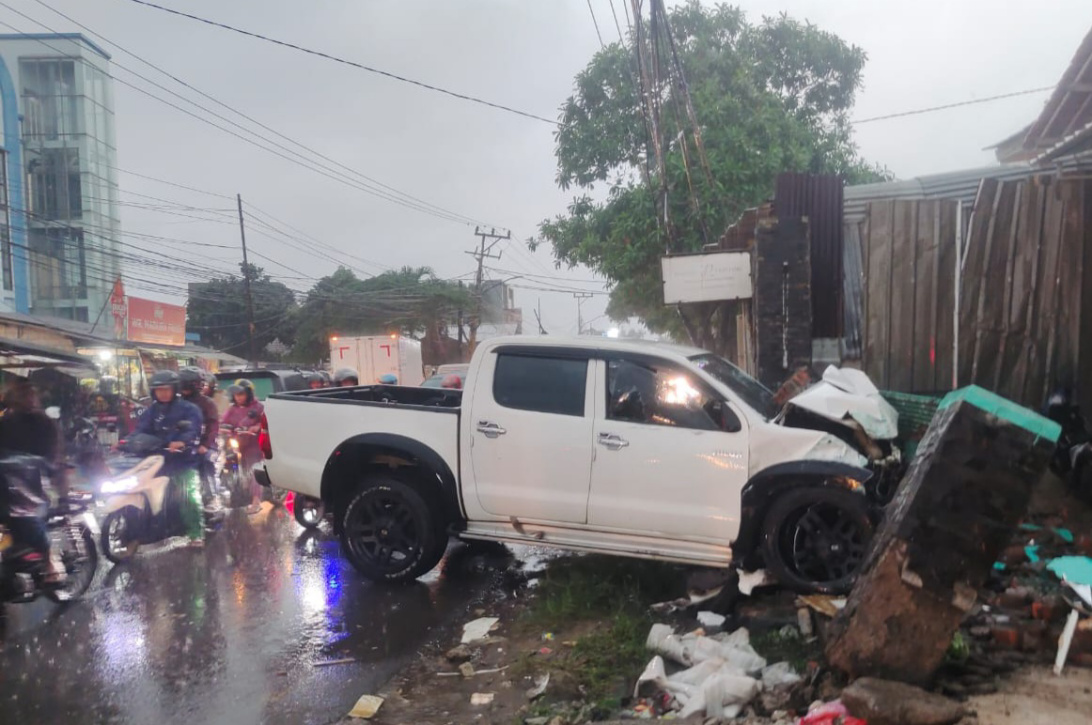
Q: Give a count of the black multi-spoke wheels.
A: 2